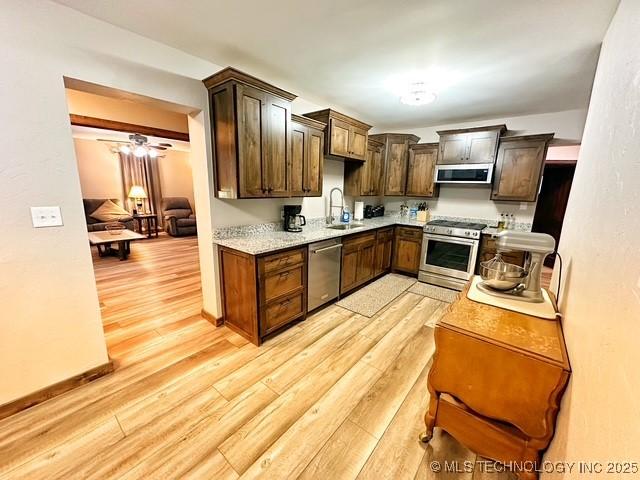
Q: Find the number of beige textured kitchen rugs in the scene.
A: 2